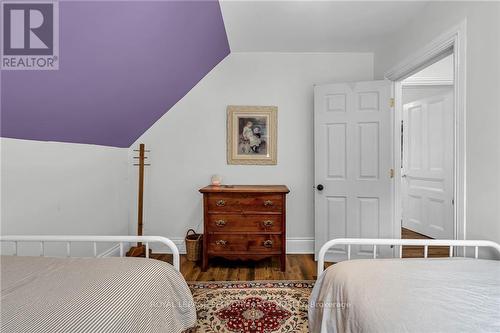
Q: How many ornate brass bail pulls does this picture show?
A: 6